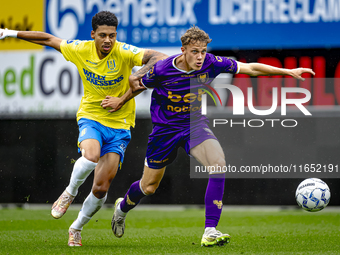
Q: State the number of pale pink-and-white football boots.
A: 2